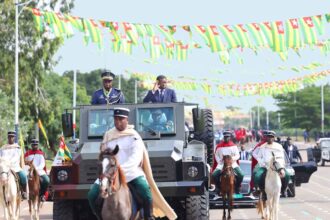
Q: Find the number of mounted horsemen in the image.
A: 5